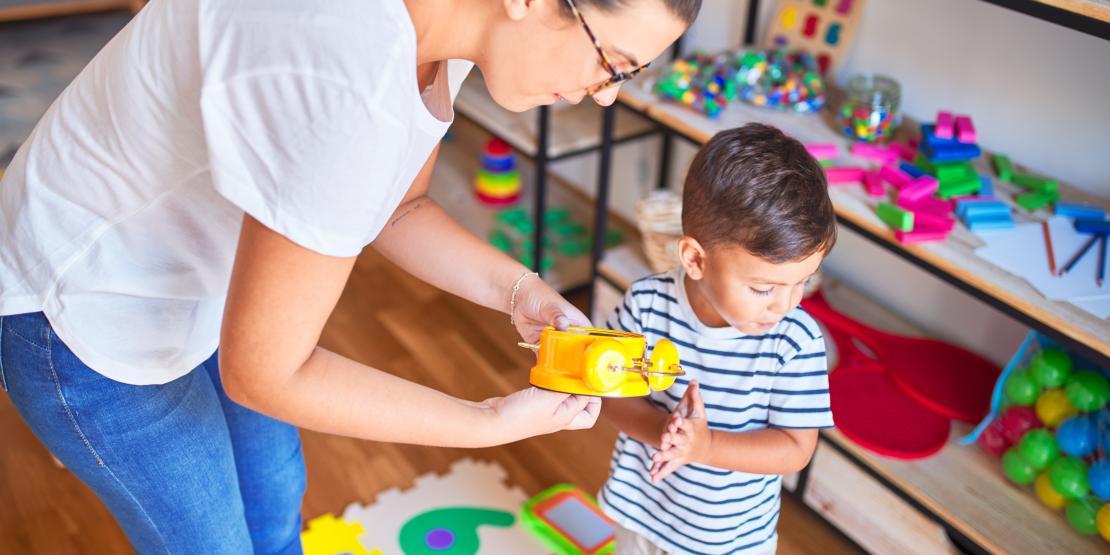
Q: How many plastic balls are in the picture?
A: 14